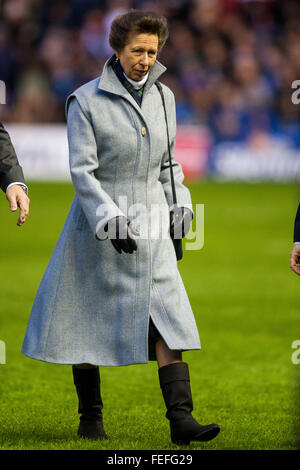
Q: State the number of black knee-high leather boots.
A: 2